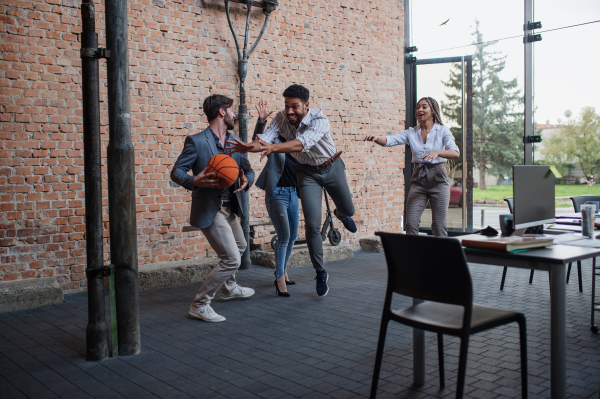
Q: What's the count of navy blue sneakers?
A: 2